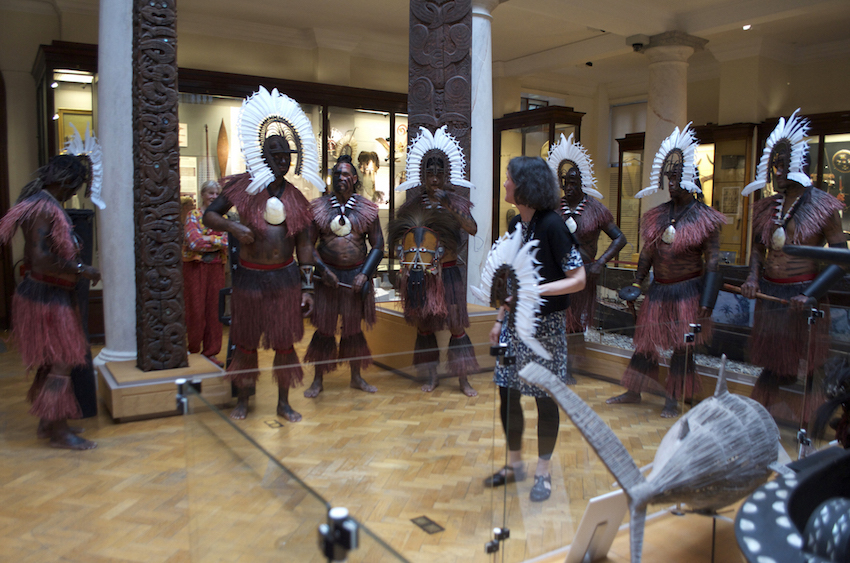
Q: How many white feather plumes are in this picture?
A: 7